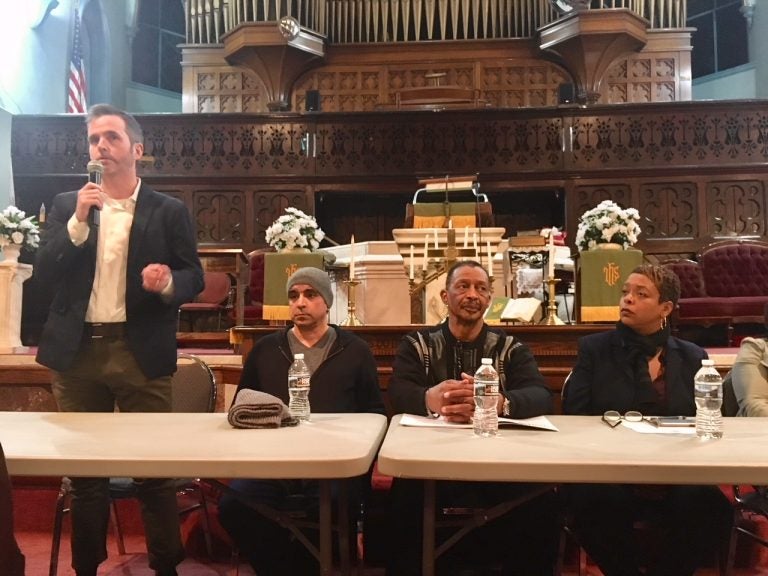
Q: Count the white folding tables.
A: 2